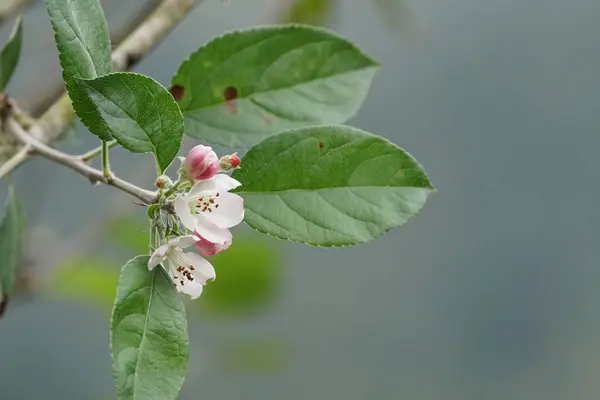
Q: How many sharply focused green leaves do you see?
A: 5